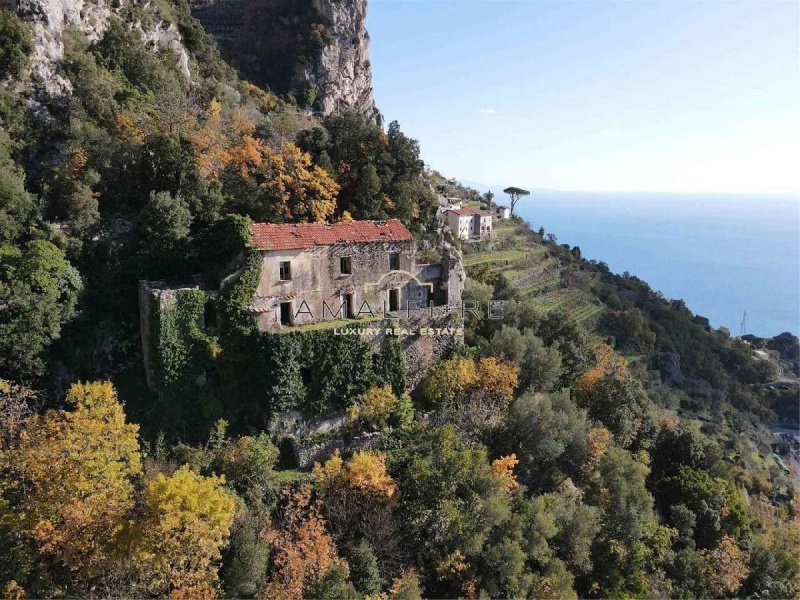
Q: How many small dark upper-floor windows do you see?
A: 3